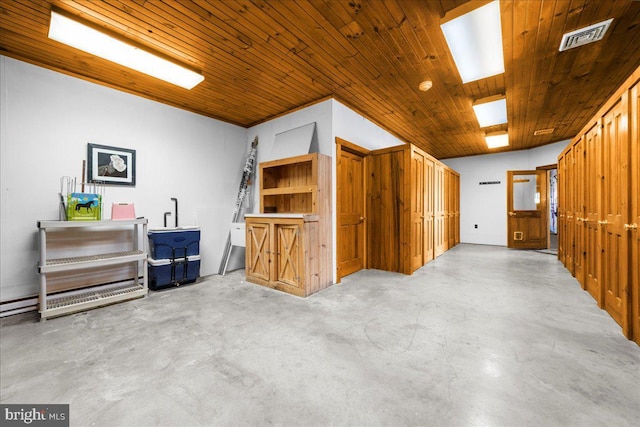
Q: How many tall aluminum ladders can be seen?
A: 1